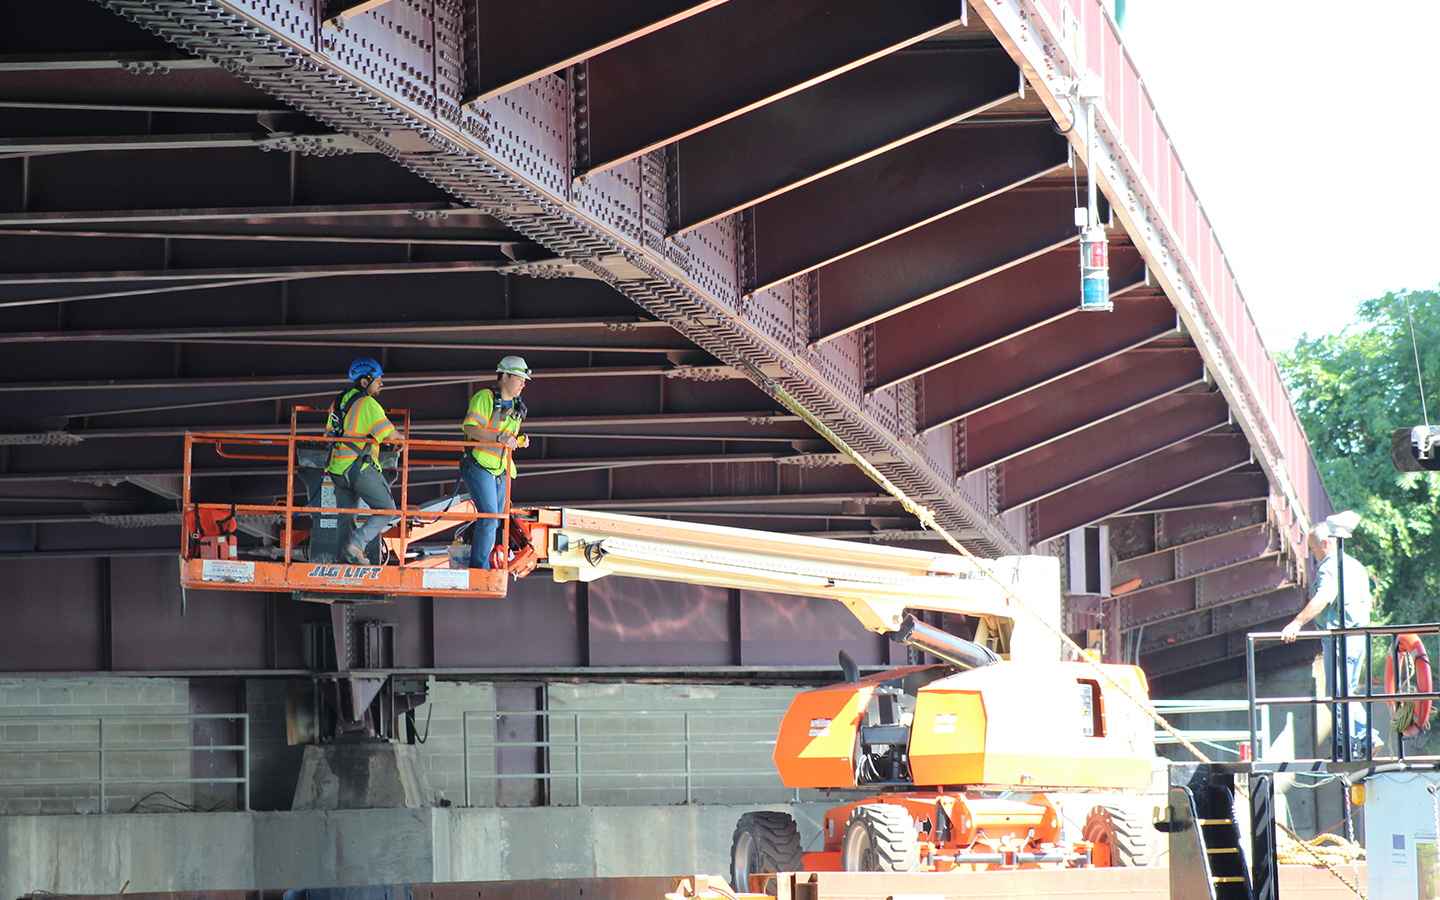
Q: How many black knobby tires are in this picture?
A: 3